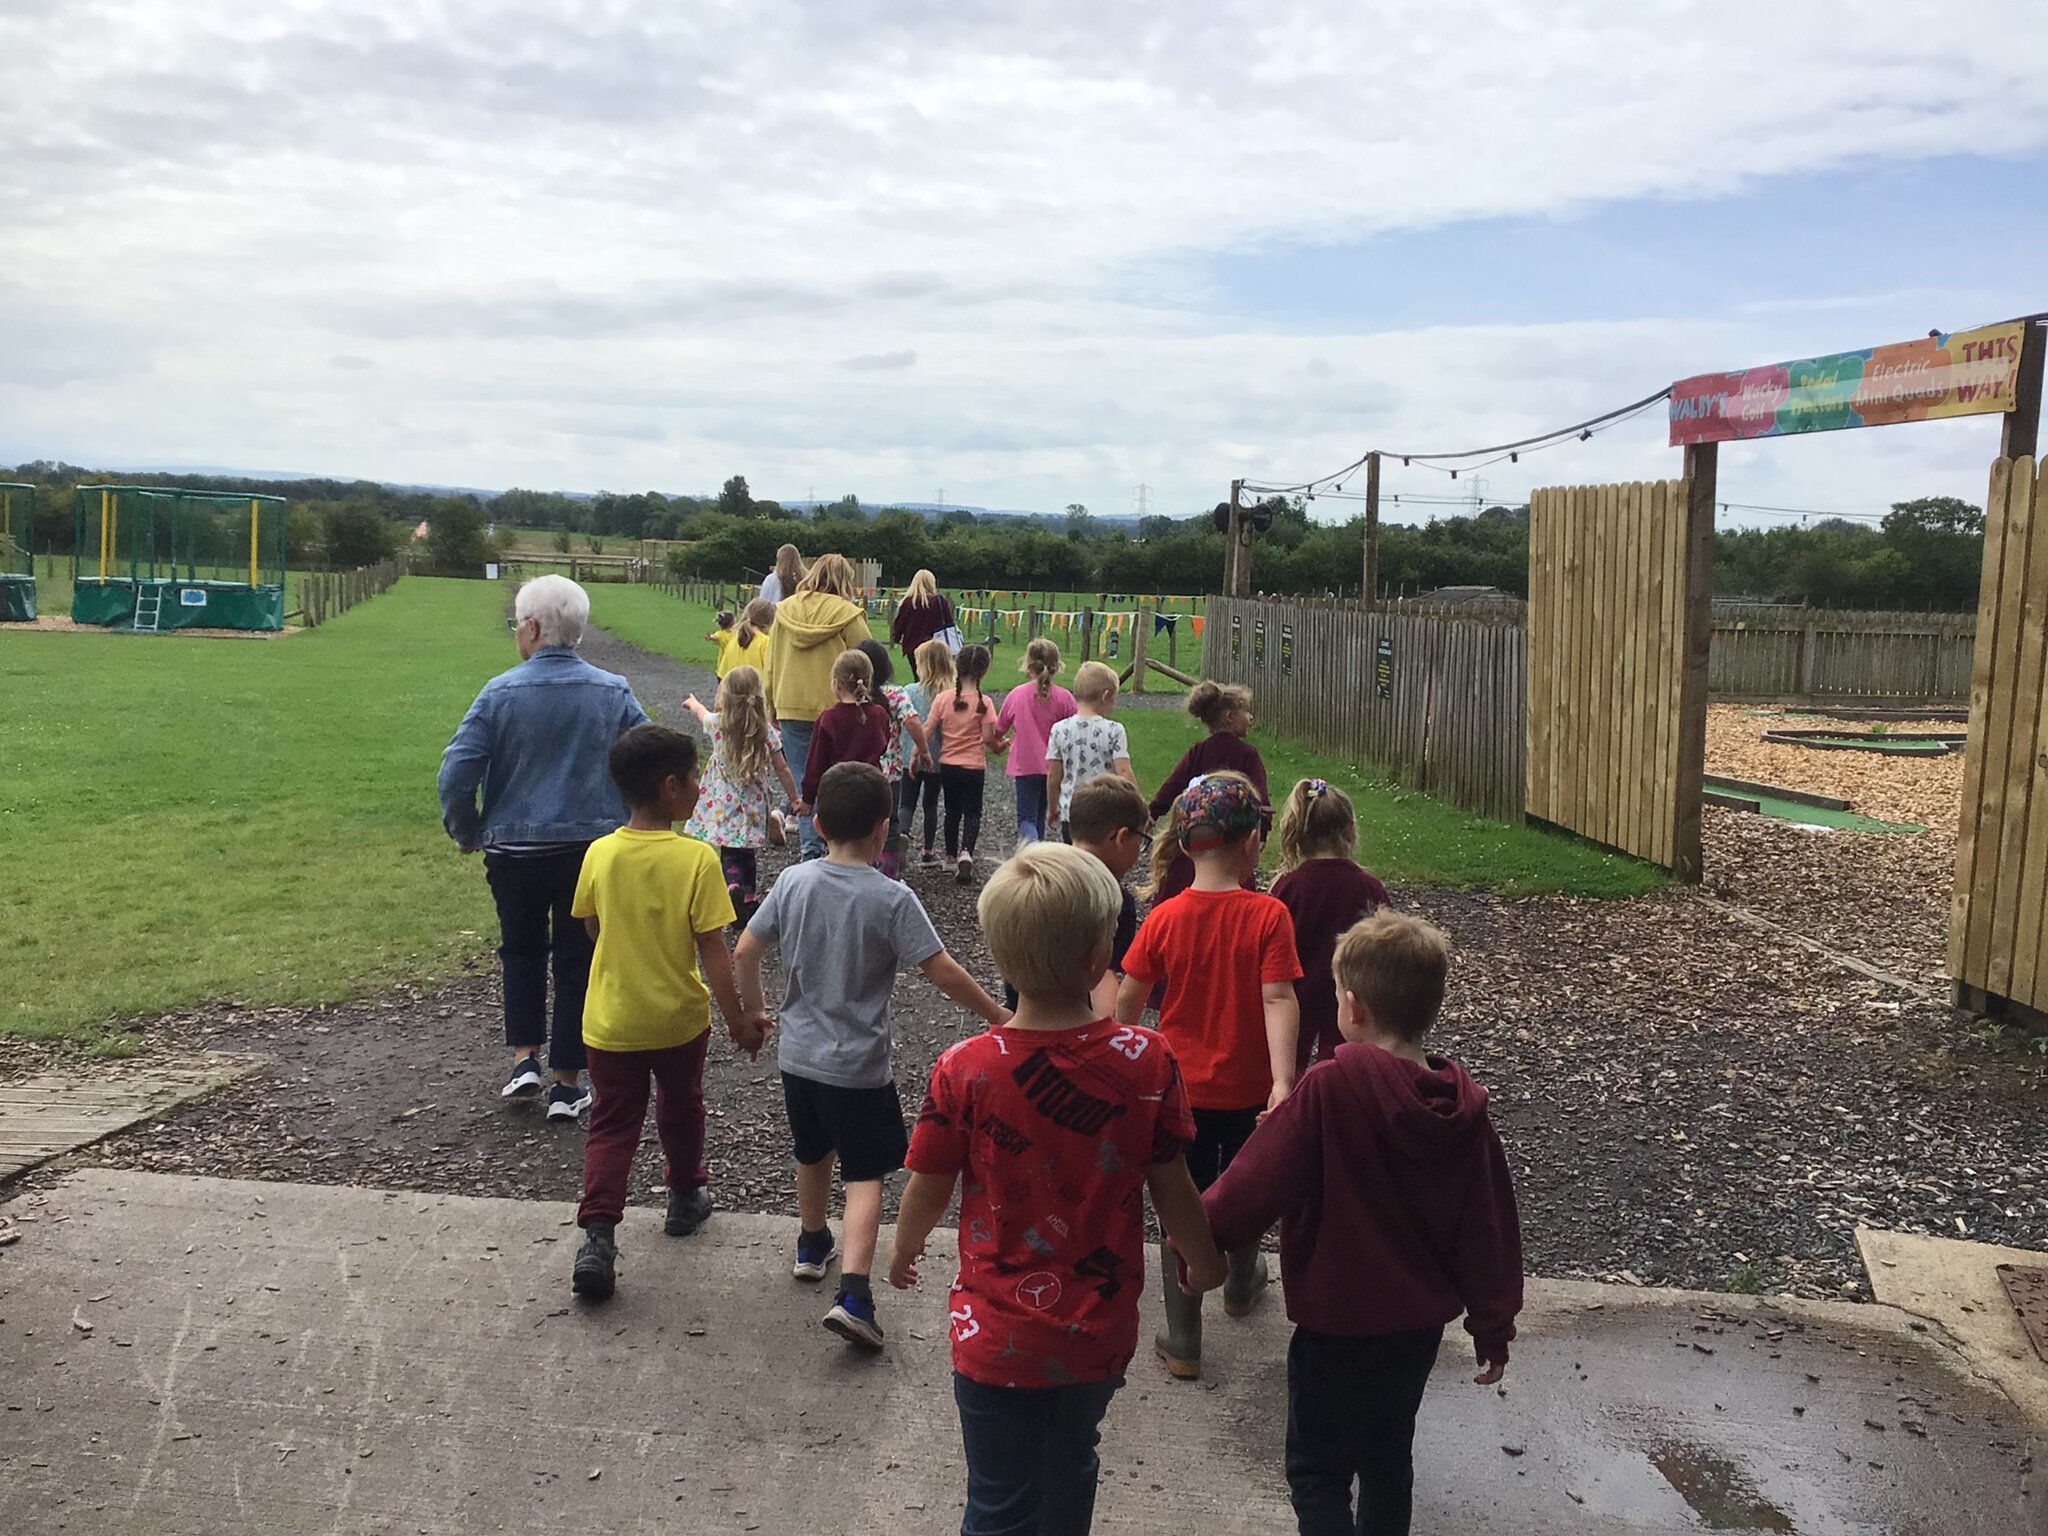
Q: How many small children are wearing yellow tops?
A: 3